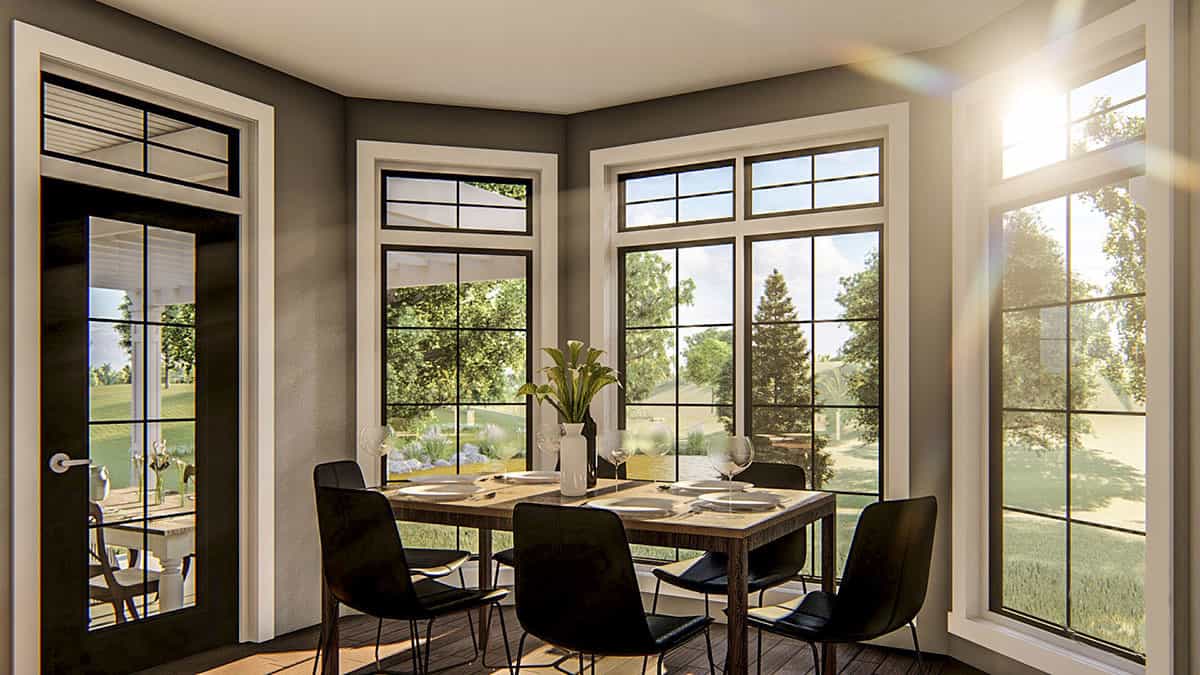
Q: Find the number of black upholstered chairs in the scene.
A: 6